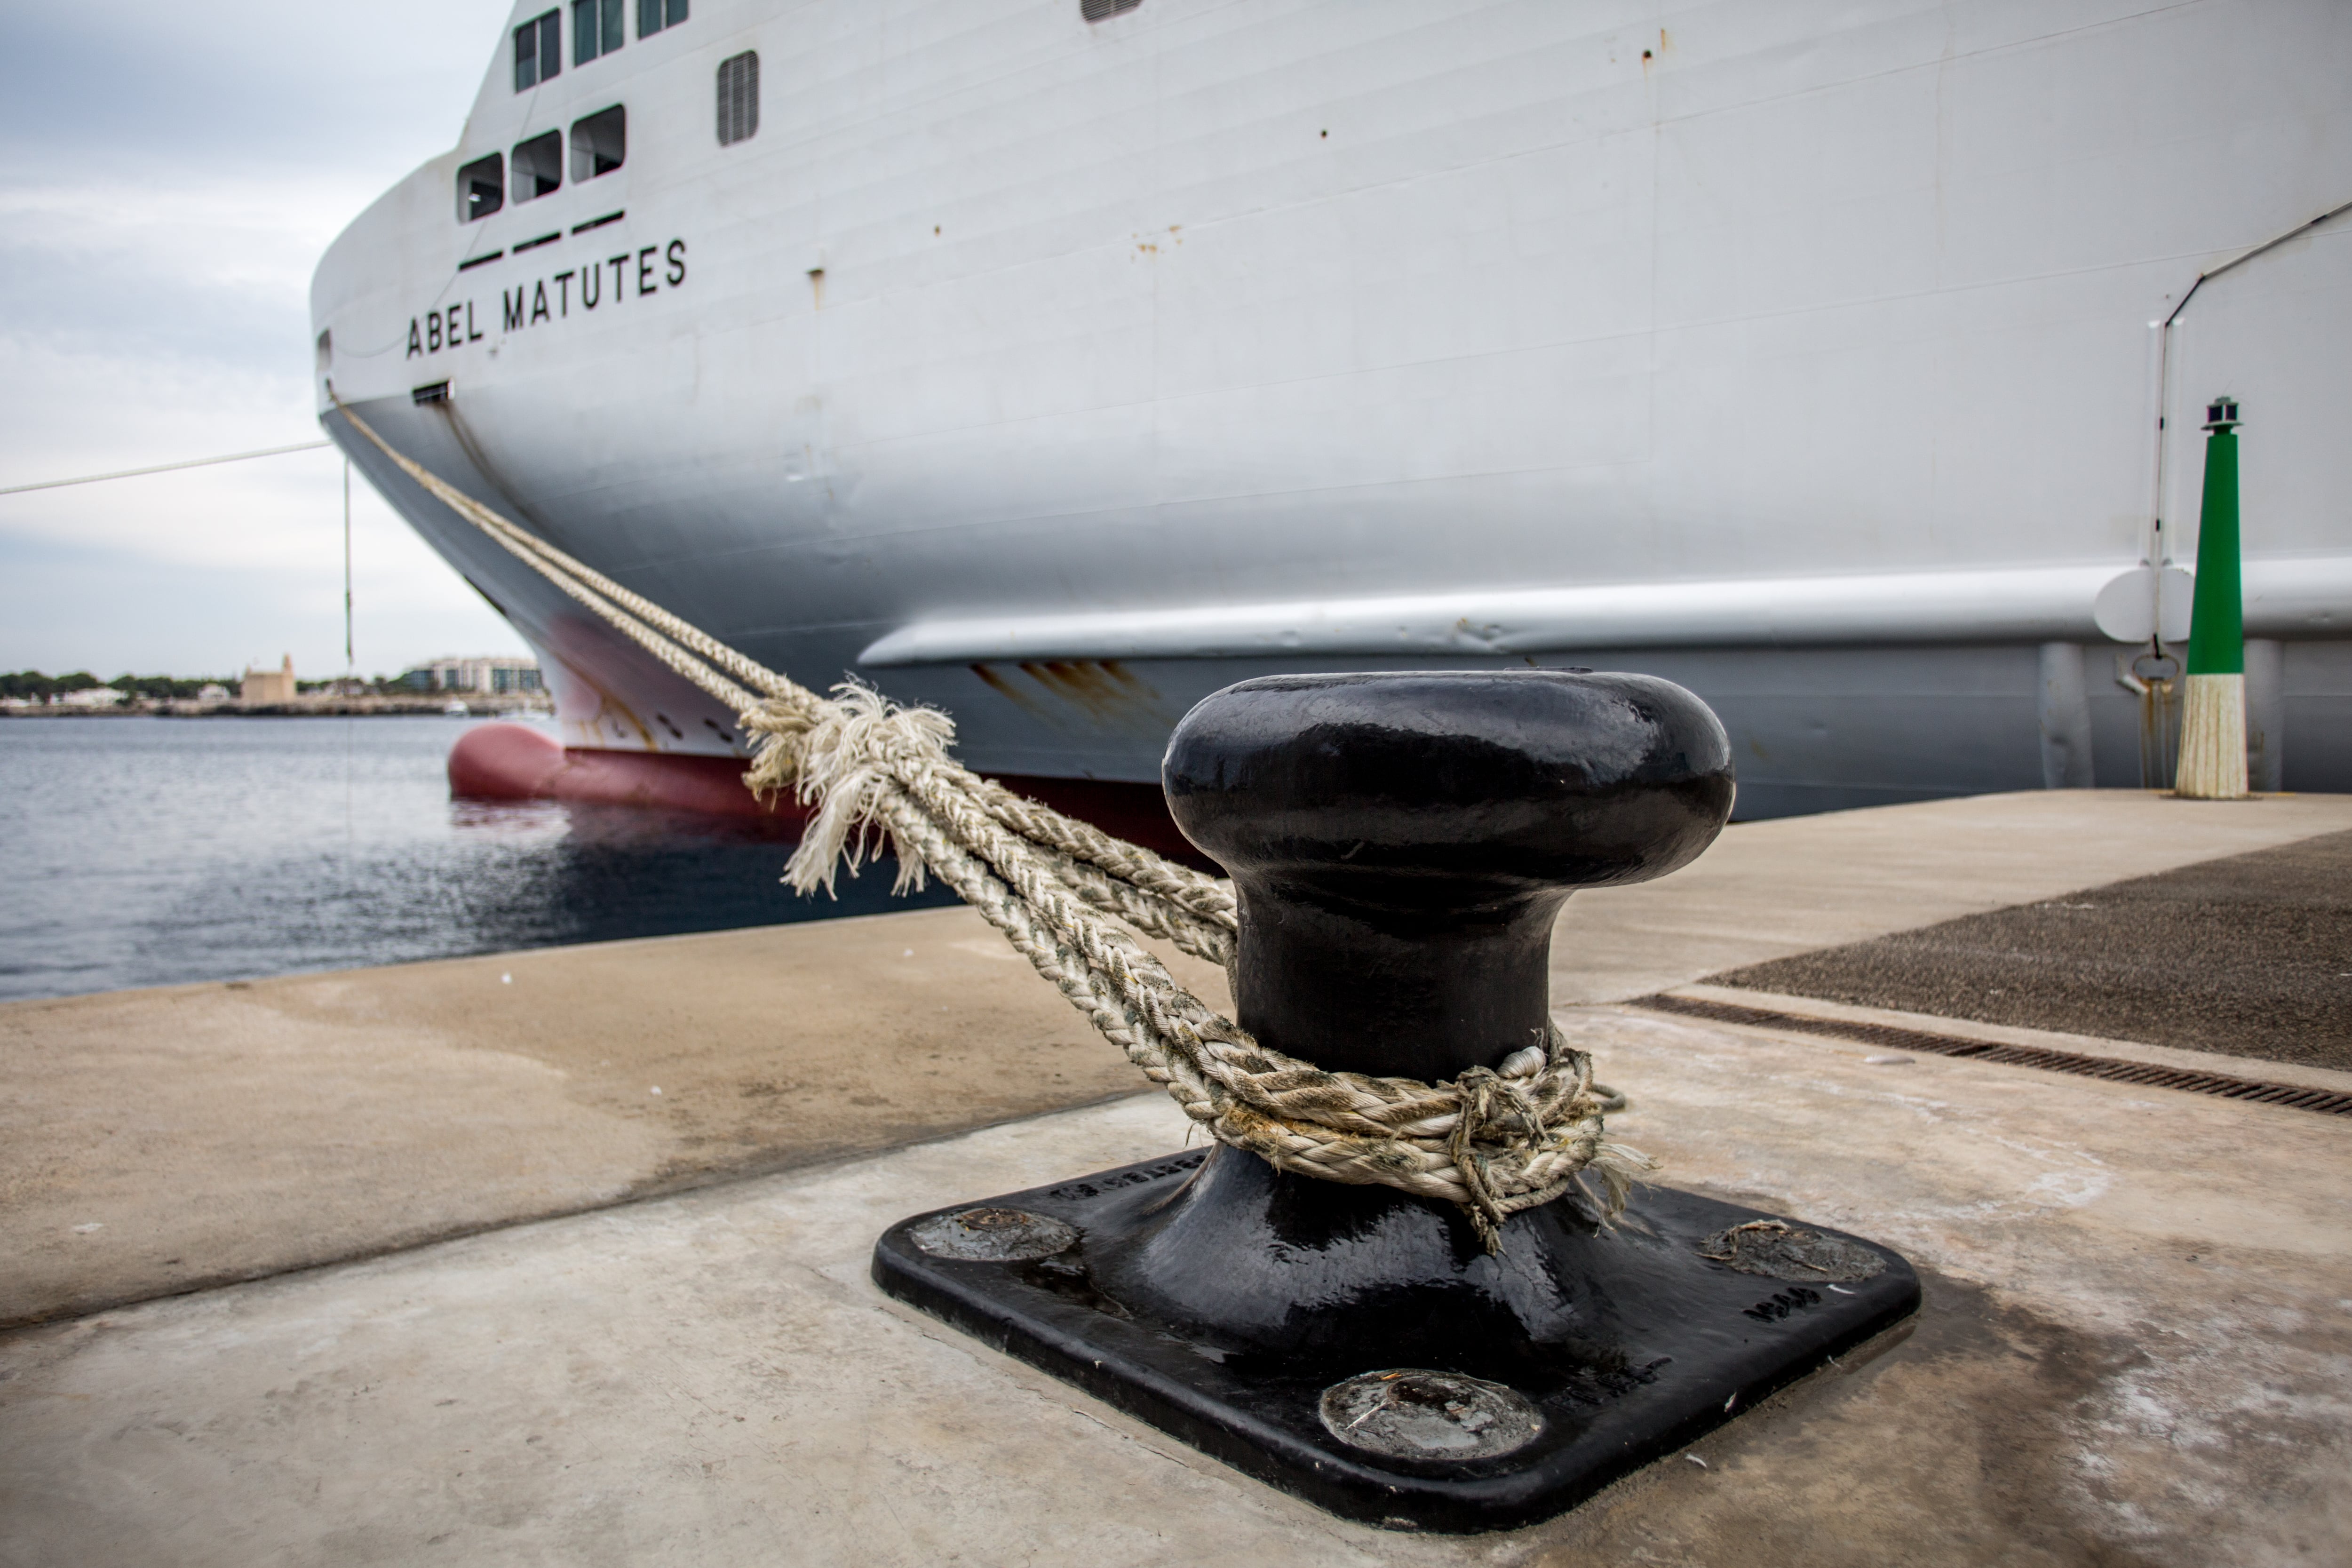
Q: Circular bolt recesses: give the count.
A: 3